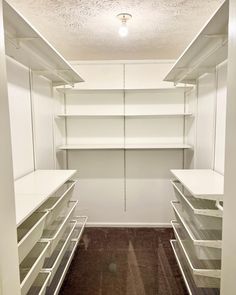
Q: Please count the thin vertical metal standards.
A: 7